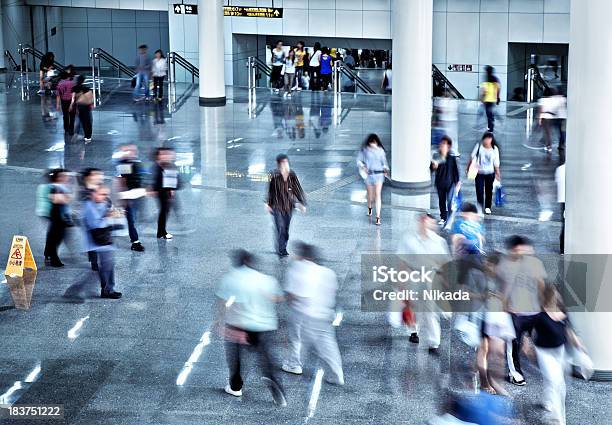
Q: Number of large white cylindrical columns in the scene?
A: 3